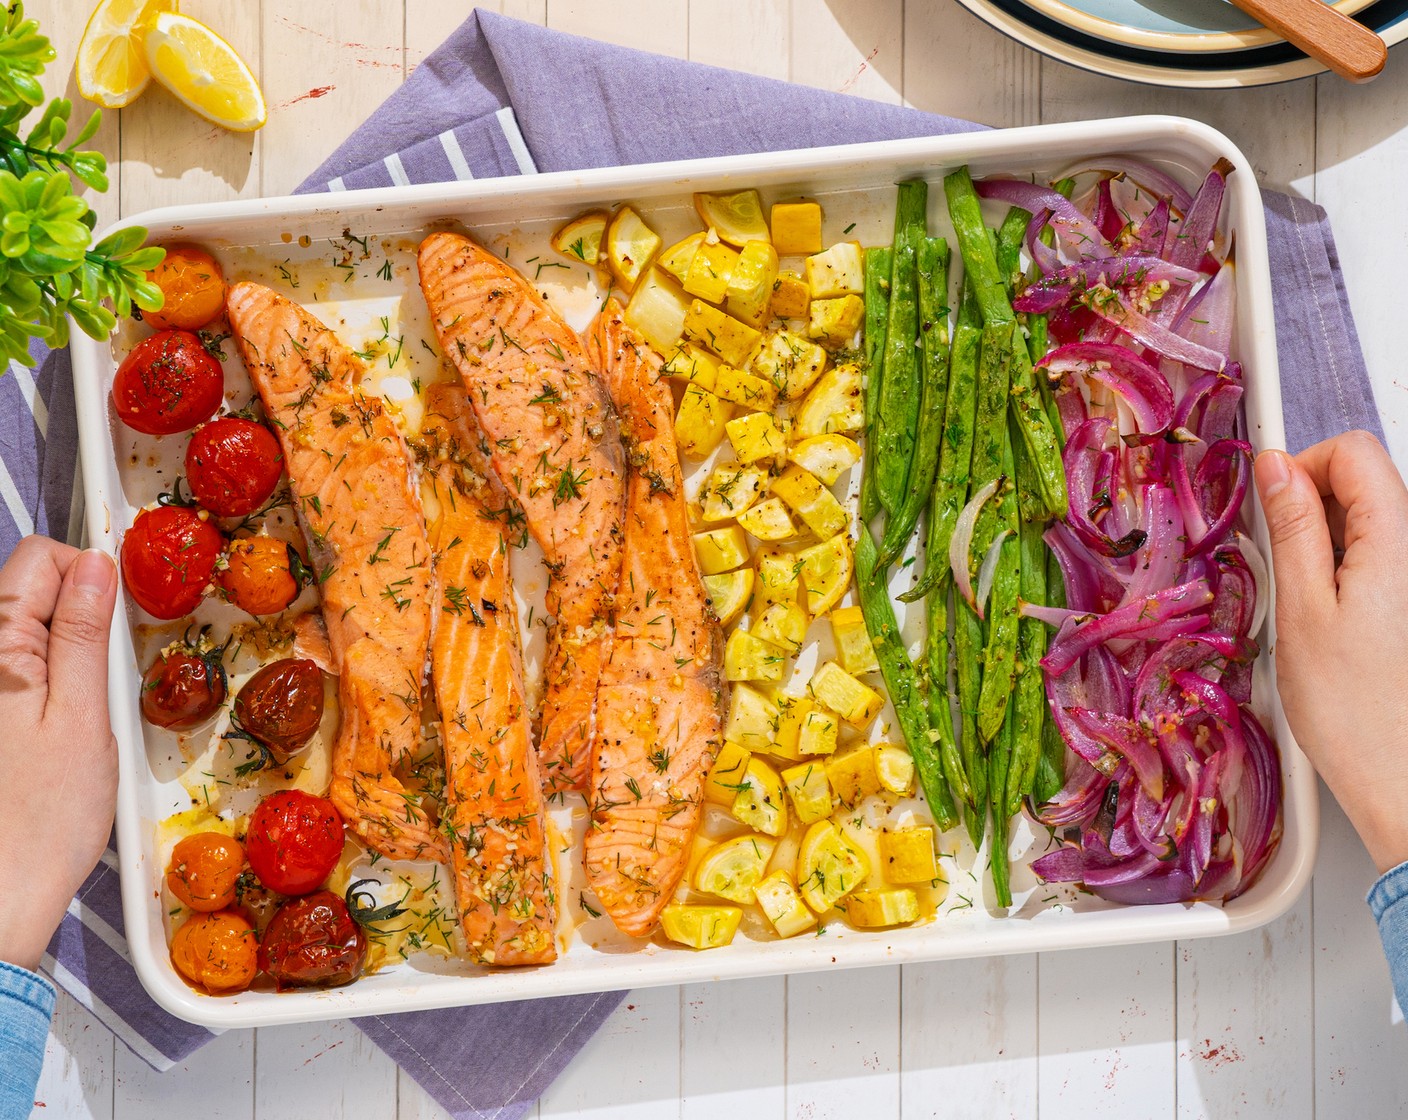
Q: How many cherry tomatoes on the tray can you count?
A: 11